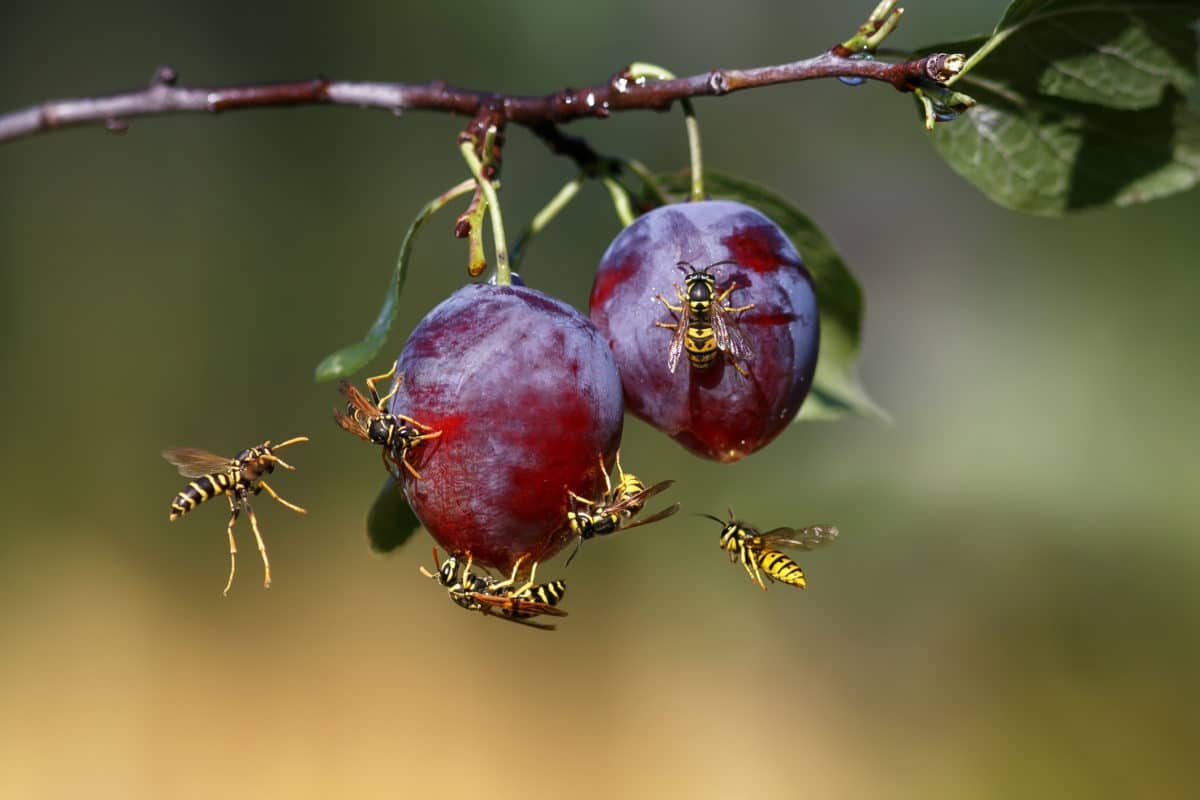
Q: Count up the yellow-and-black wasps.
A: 6